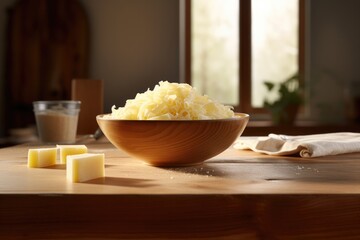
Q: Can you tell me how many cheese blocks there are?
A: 3